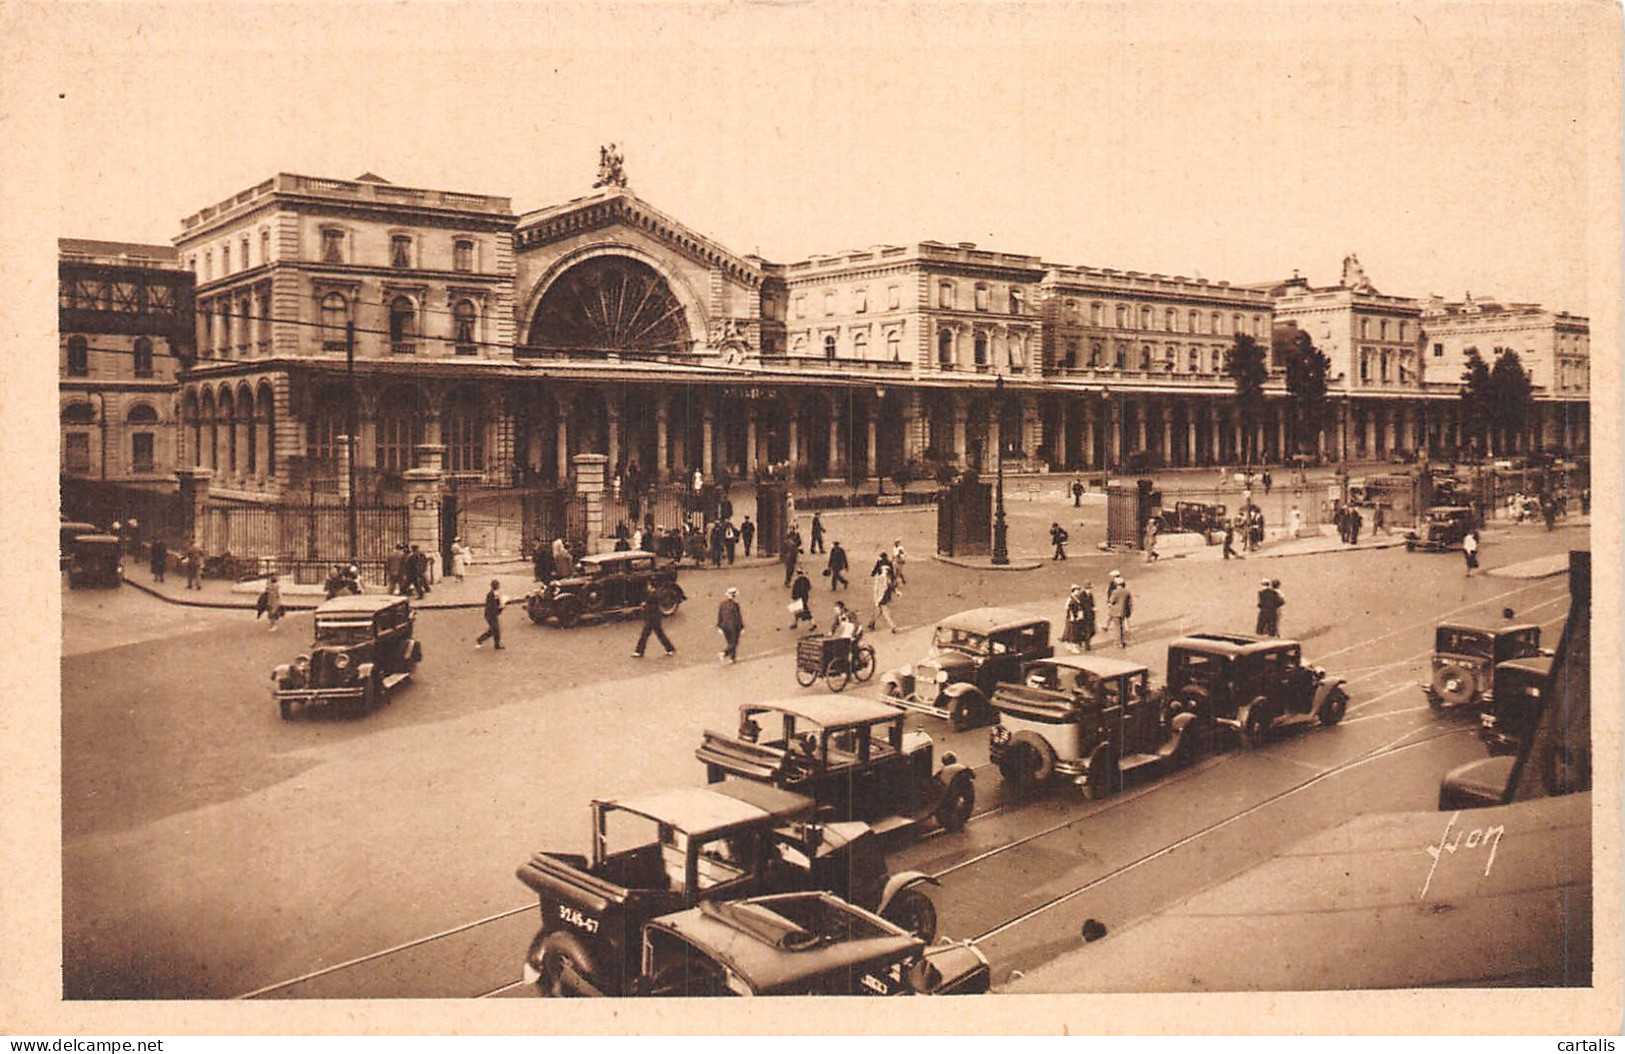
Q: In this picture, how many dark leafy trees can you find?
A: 4